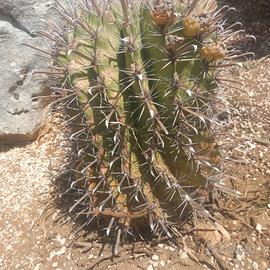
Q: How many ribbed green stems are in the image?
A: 1